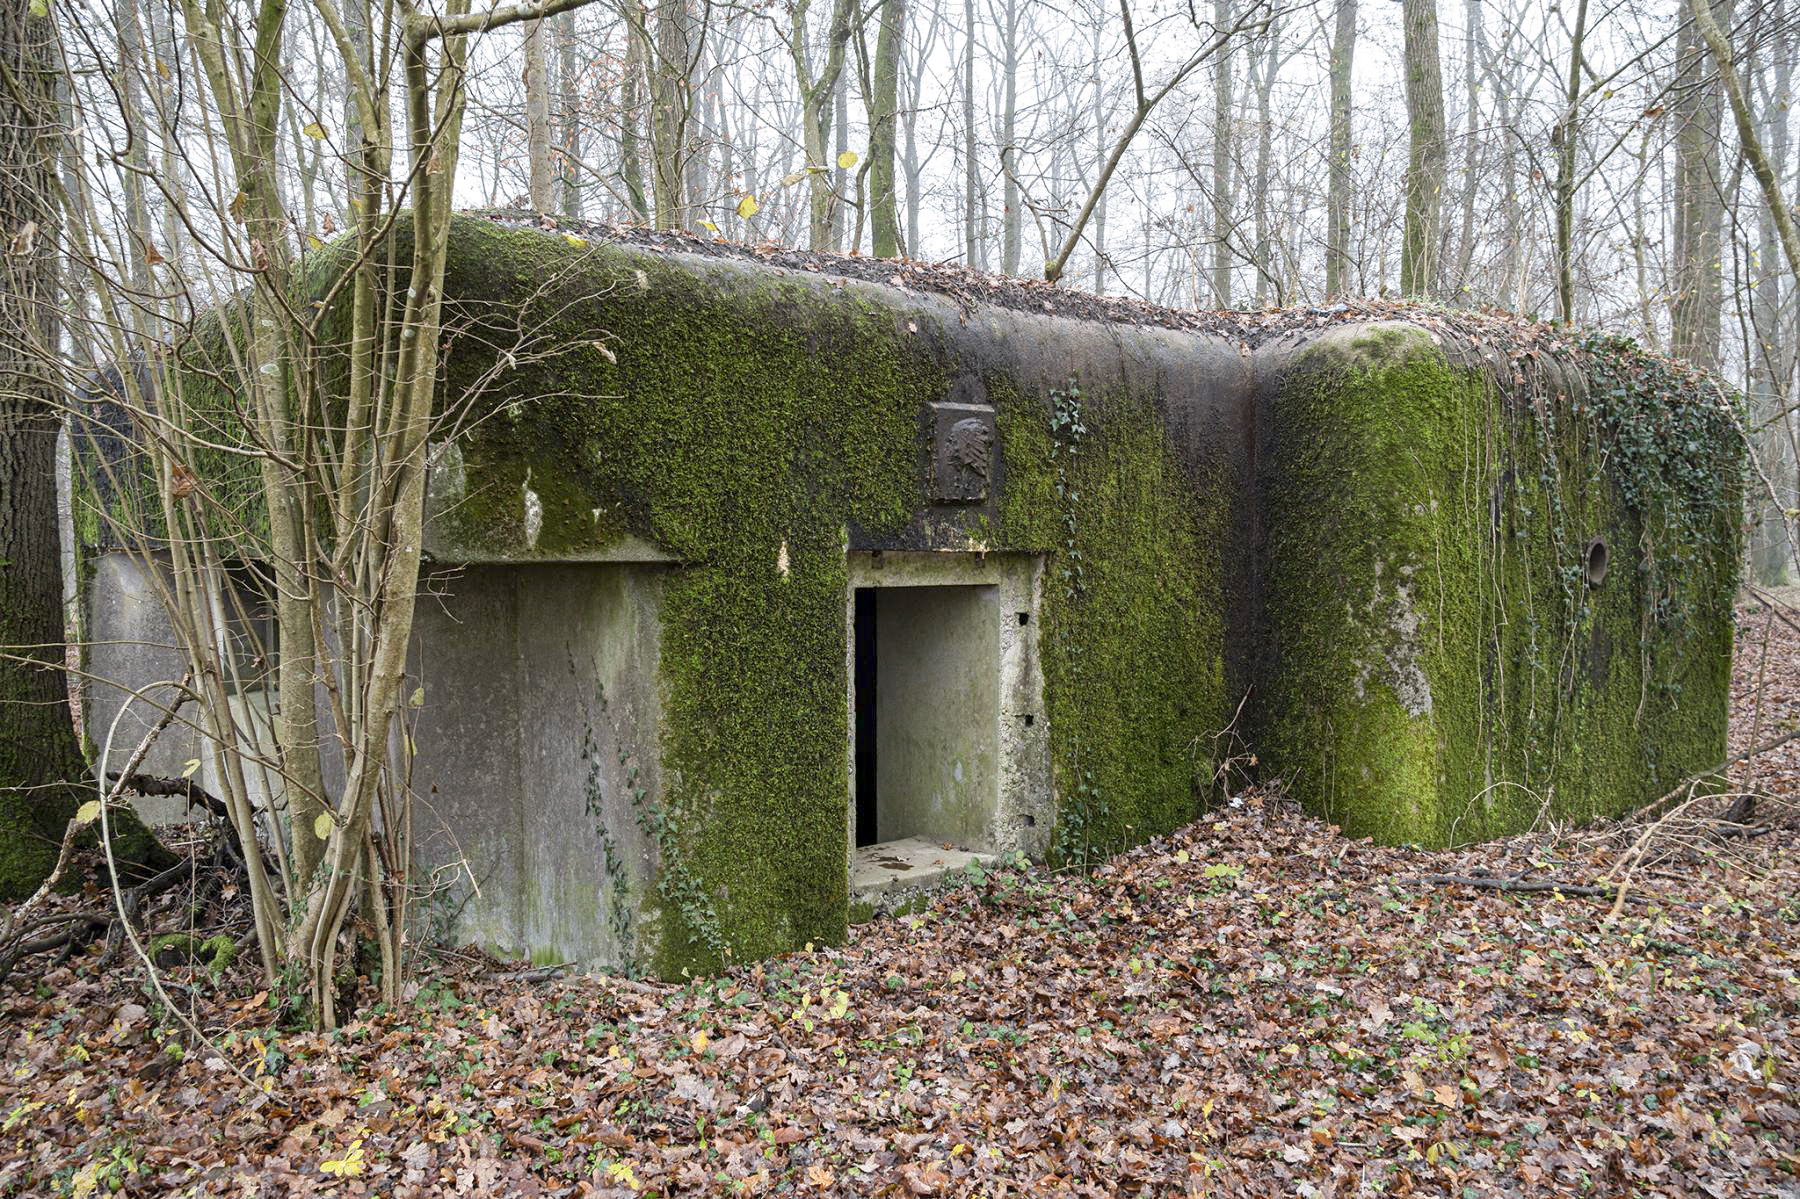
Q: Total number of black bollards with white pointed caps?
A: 0